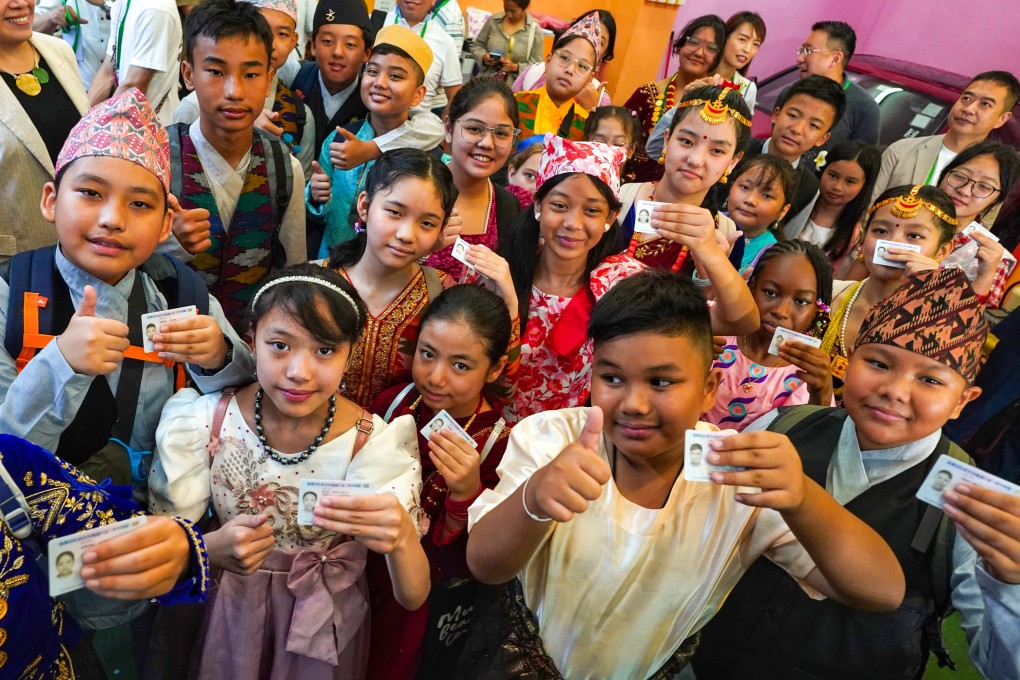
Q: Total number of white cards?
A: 11